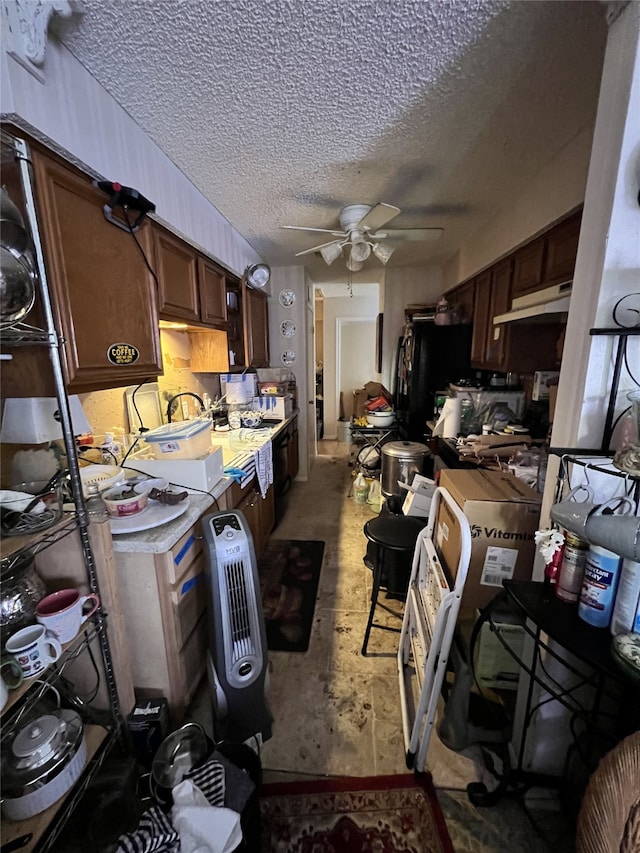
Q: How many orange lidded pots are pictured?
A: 0